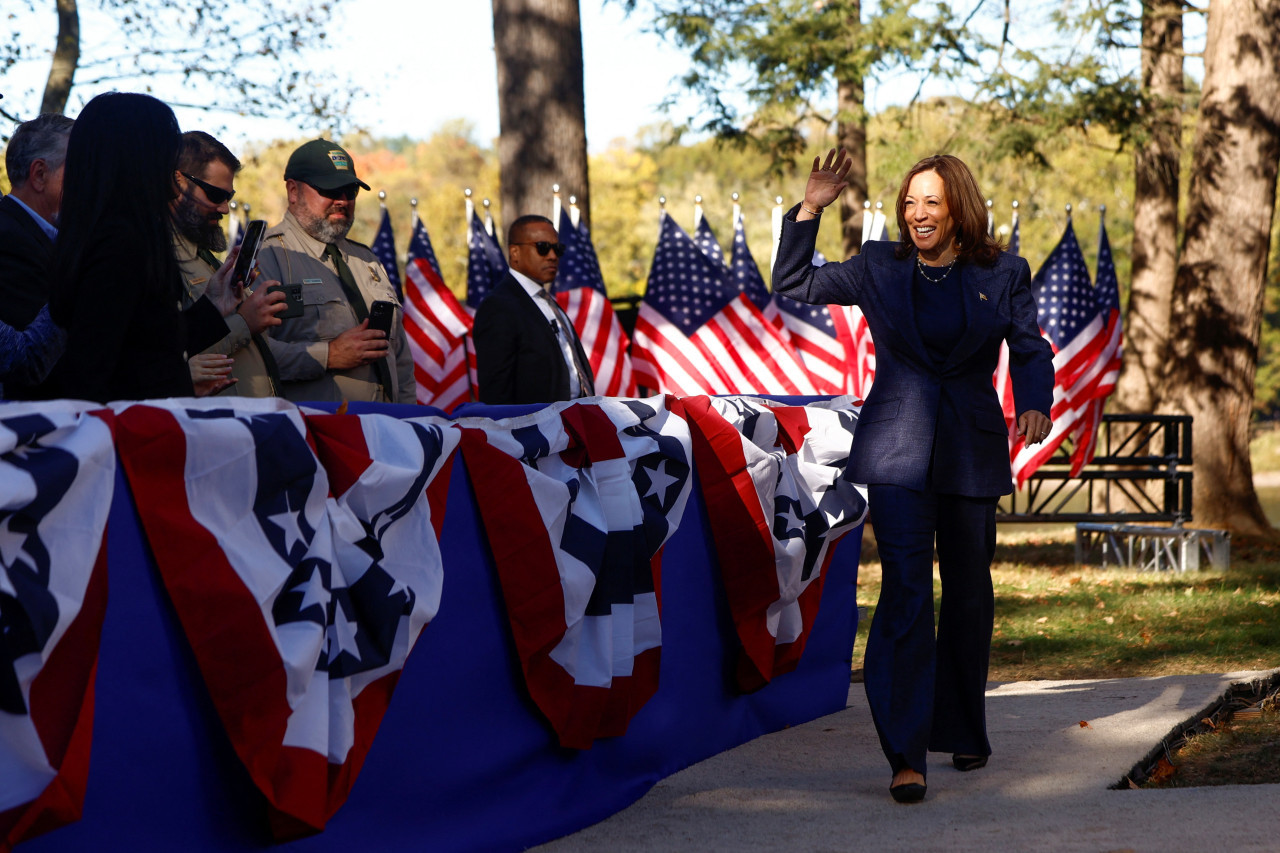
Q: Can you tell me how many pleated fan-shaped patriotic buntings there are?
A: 4